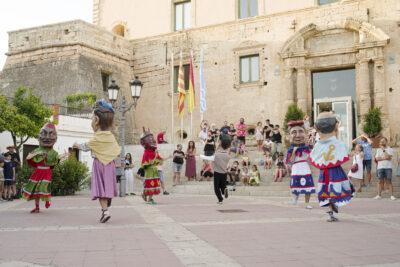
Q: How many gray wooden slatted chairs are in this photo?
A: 0